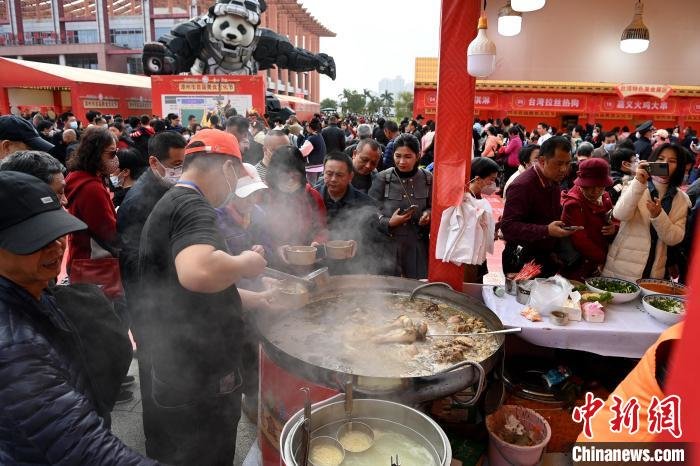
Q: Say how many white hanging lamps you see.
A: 4